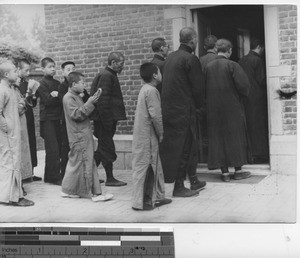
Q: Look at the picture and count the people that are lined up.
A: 13